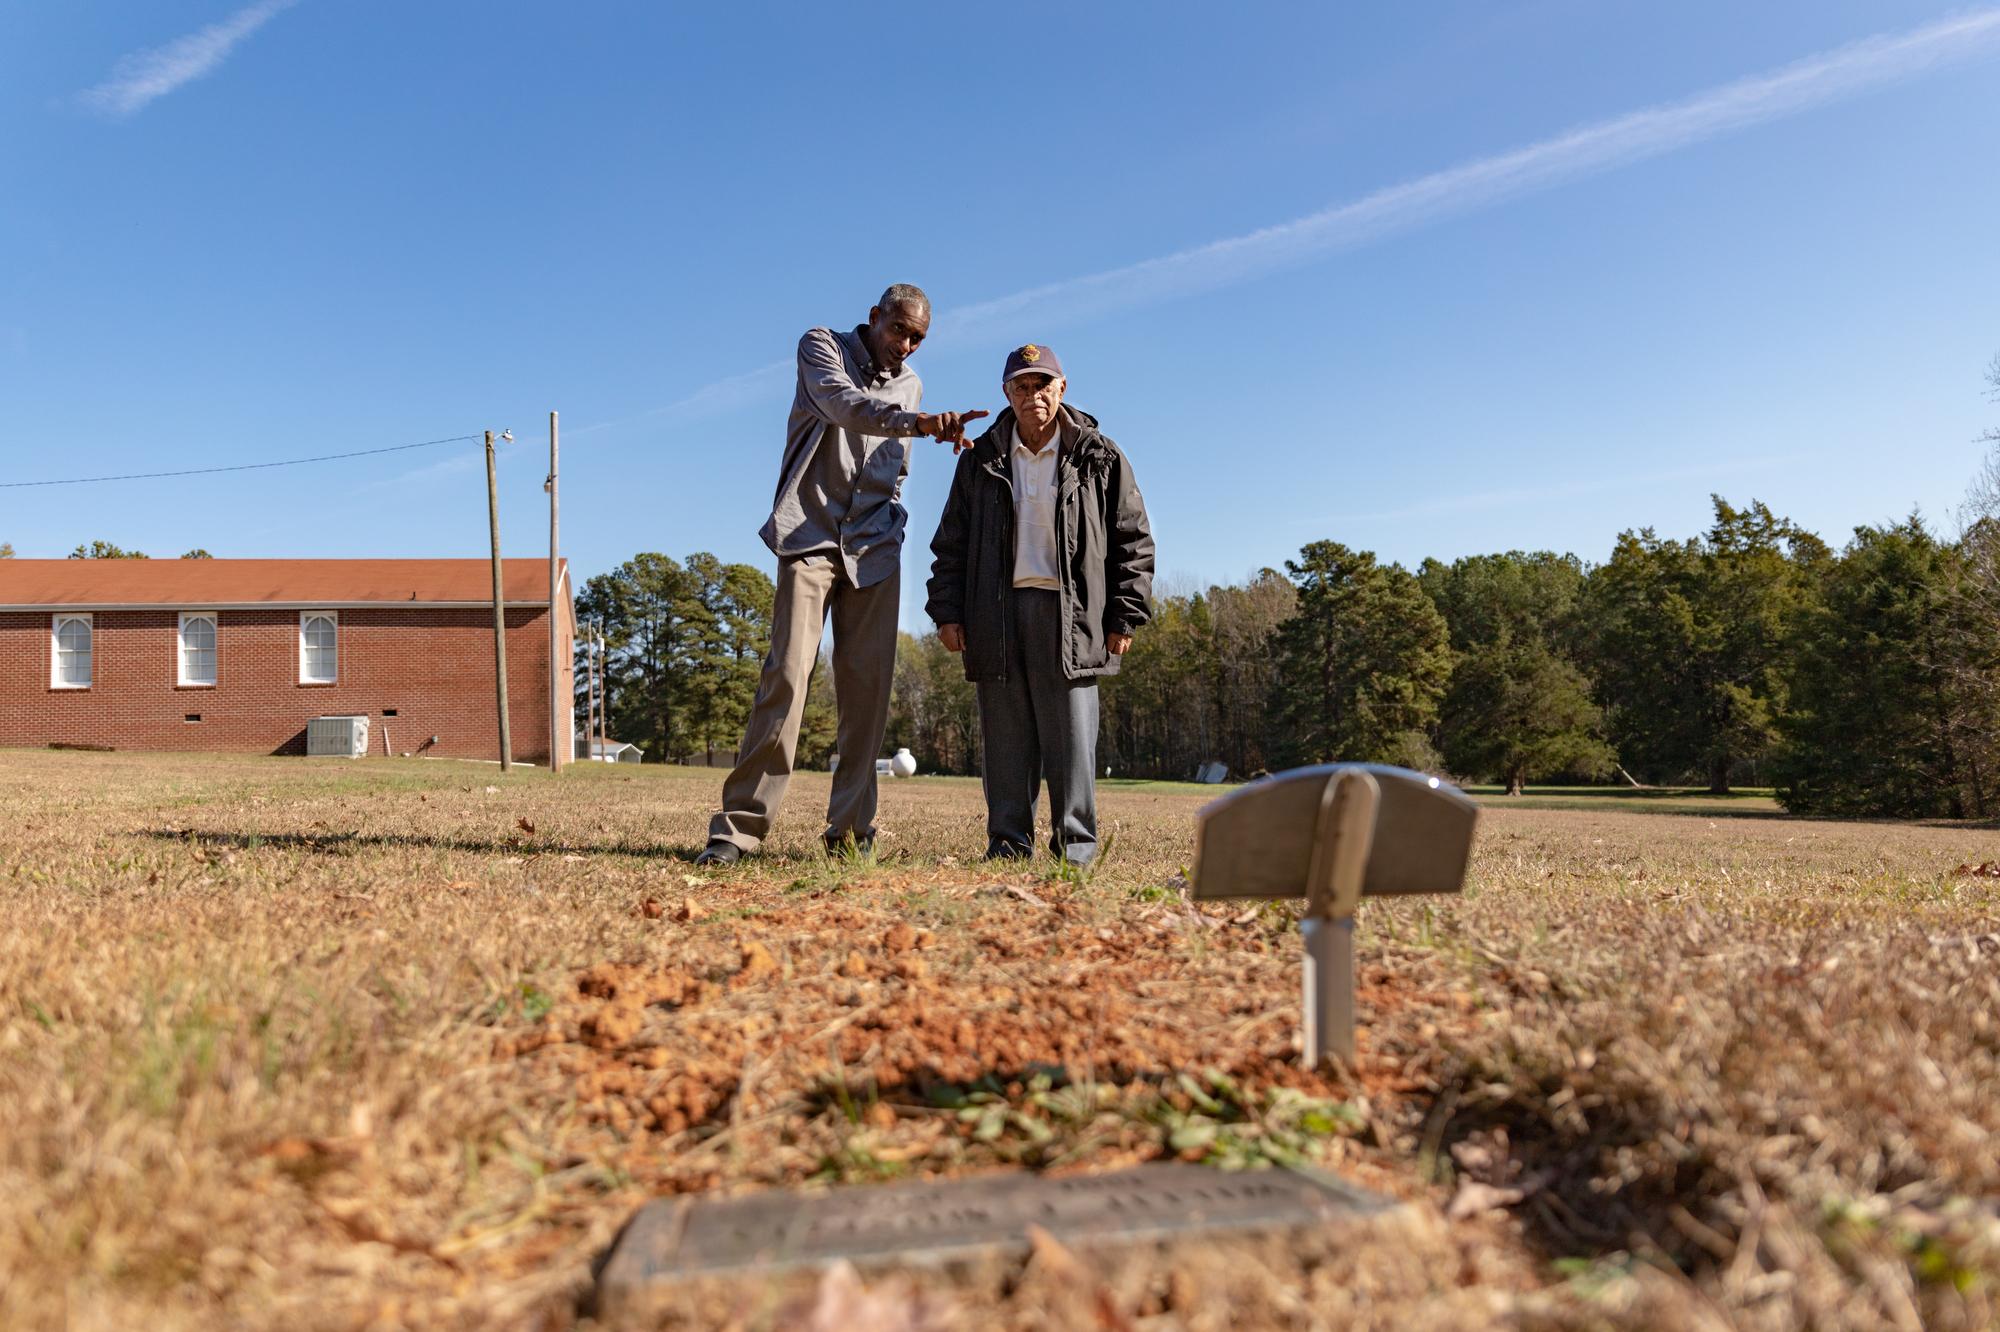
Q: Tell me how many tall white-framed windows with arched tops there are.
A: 3